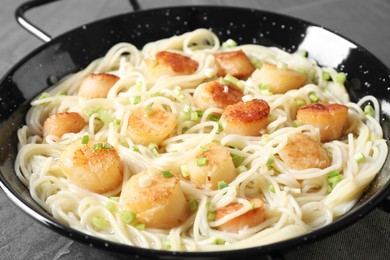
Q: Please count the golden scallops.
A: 14